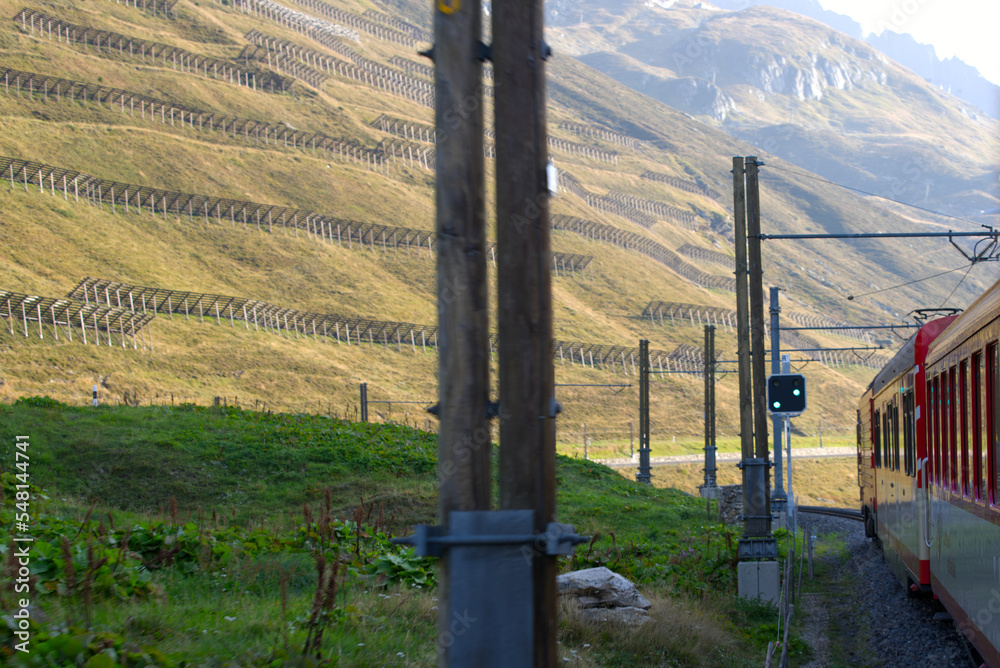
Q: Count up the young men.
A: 0